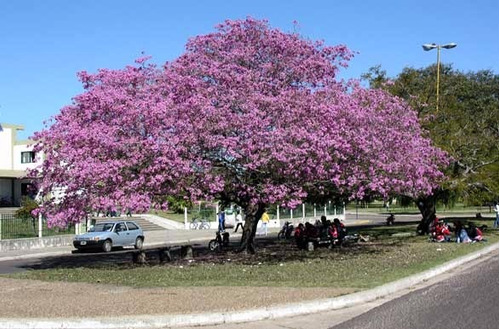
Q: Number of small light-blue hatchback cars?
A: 1